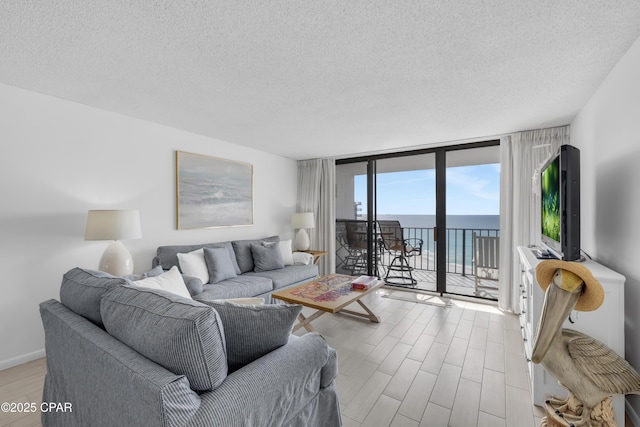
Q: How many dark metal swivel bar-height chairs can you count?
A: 2